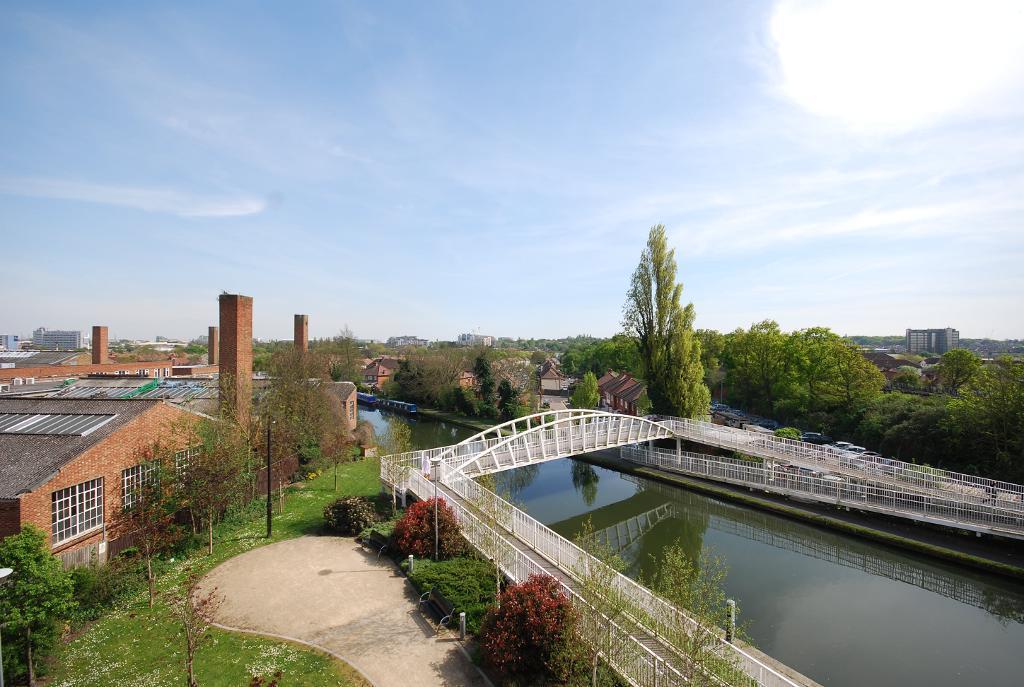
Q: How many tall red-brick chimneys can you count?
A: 4